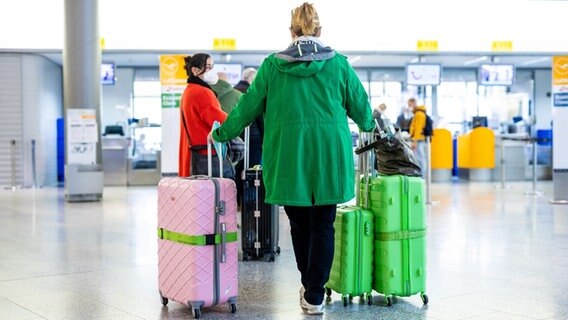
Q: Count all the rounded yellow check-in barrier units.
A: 2